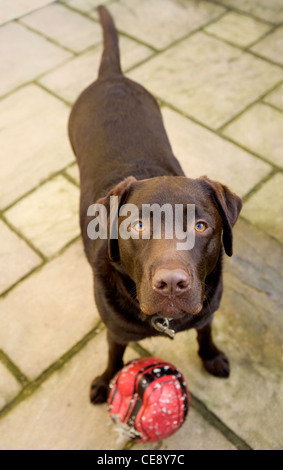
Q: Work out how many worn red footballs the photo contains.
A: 1